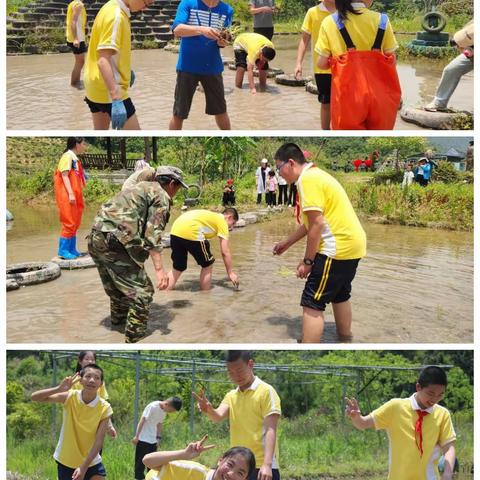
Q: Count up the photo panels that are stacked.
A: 3